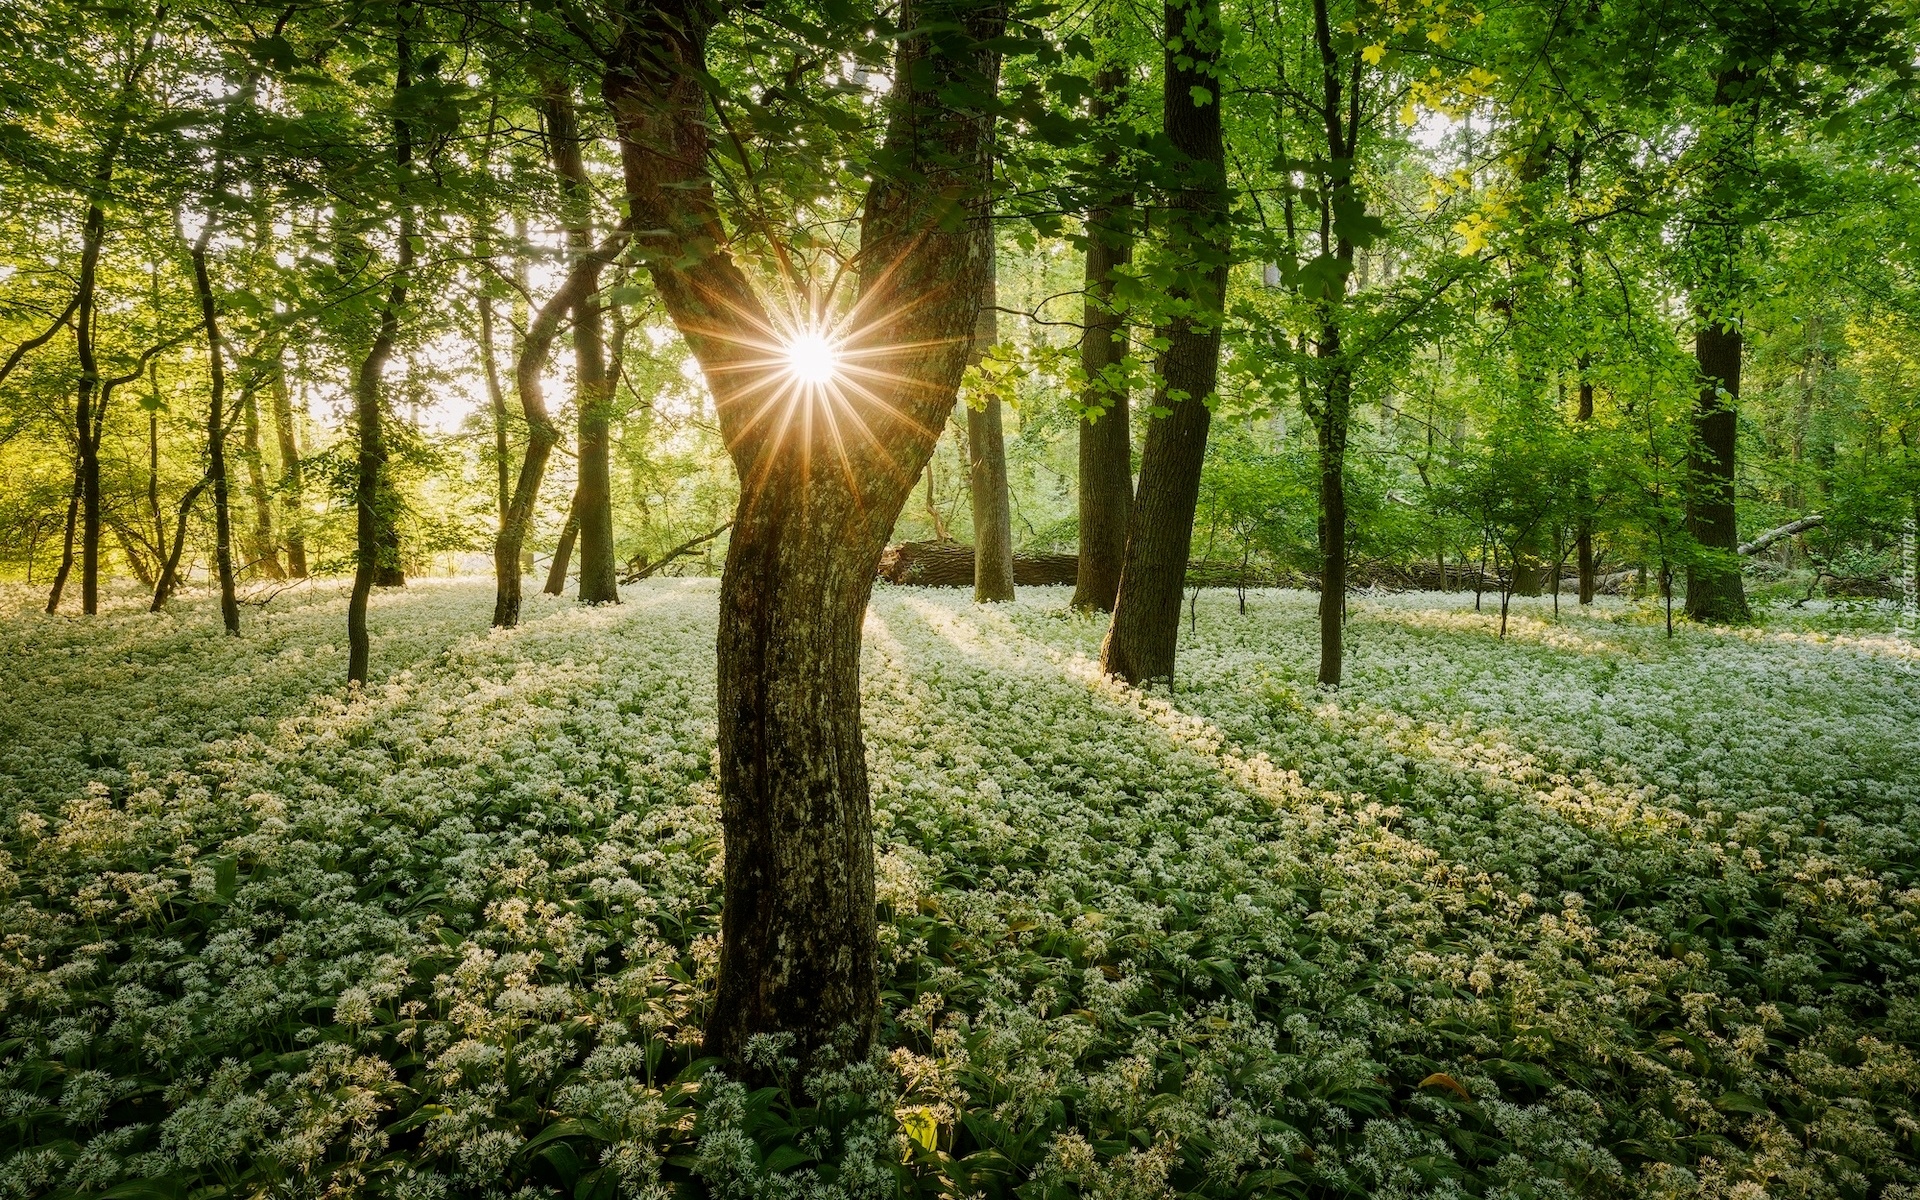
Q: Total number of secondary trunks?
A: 2